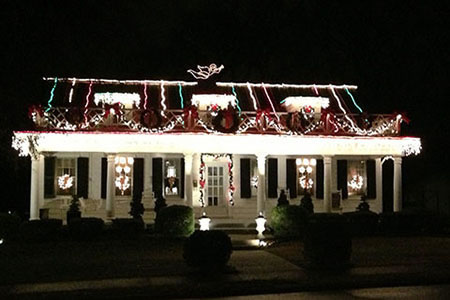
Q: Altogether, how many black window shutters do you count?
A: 12